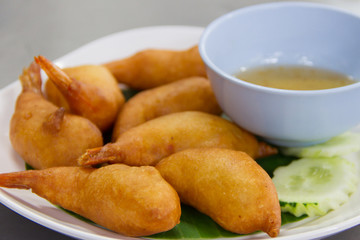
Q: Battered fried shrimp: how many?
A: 7